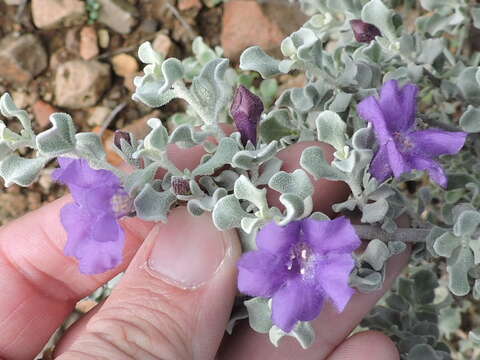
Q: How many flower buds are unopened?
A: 4